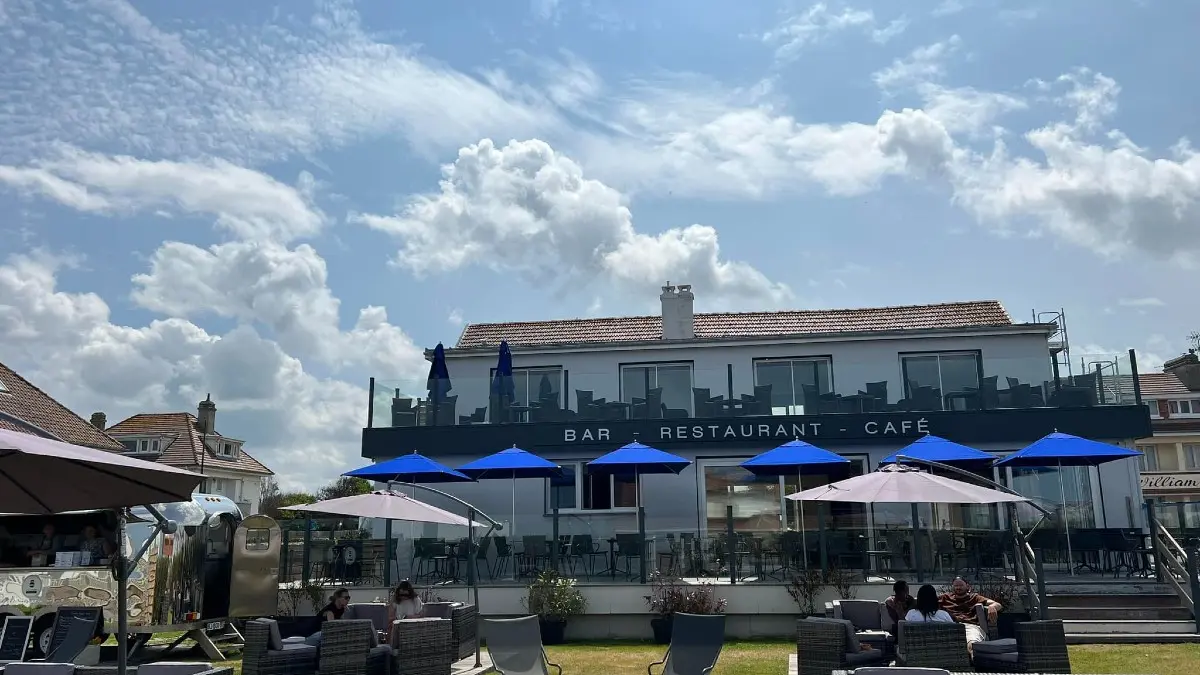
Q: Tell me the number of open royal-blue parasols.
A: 6